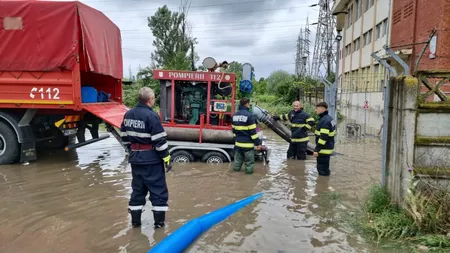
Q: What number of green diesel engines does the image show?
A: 1